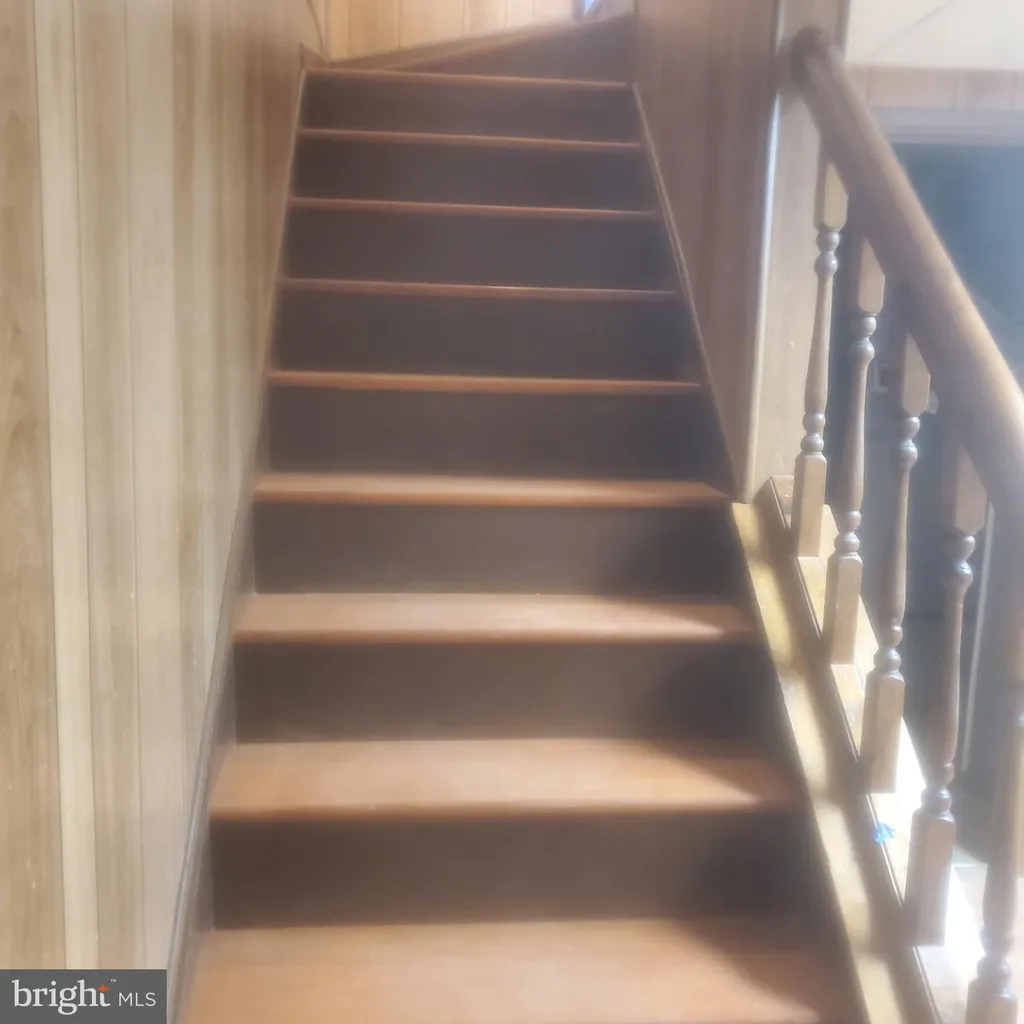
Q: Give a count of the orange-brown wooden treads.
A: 9